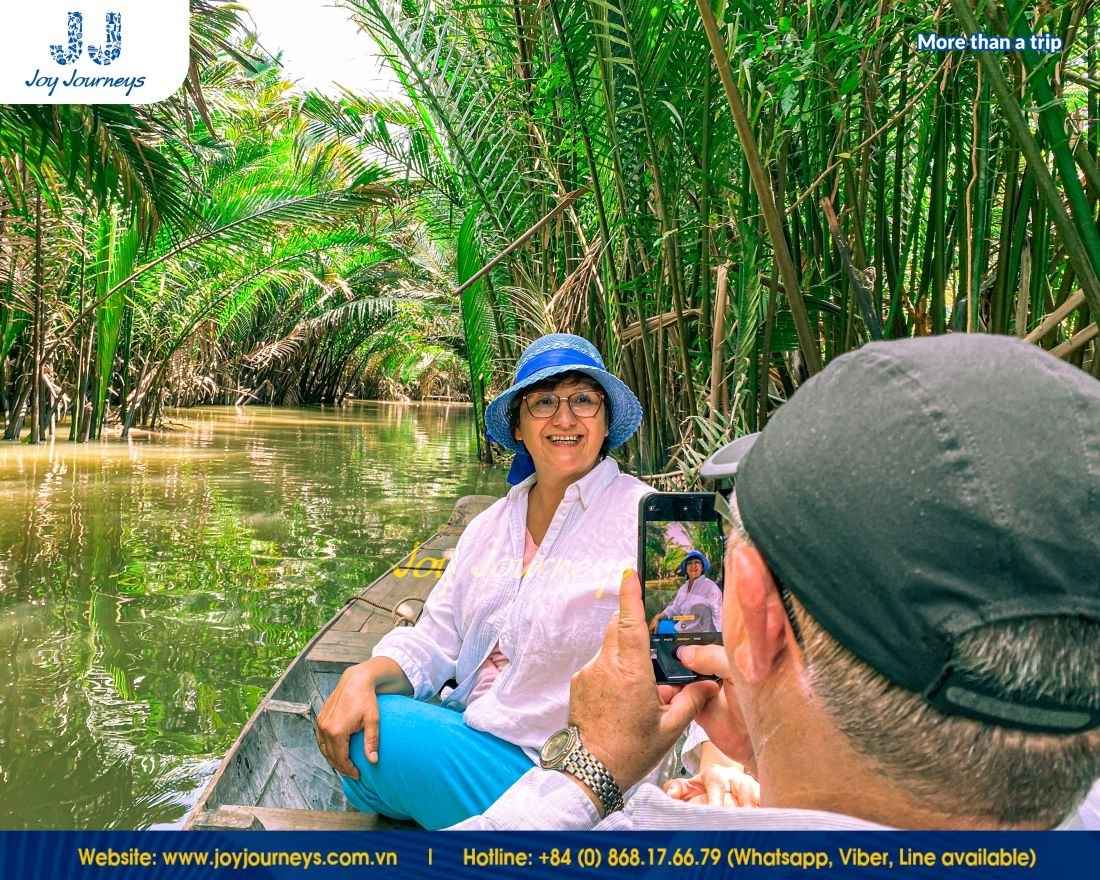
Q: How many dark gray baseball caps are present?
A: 1